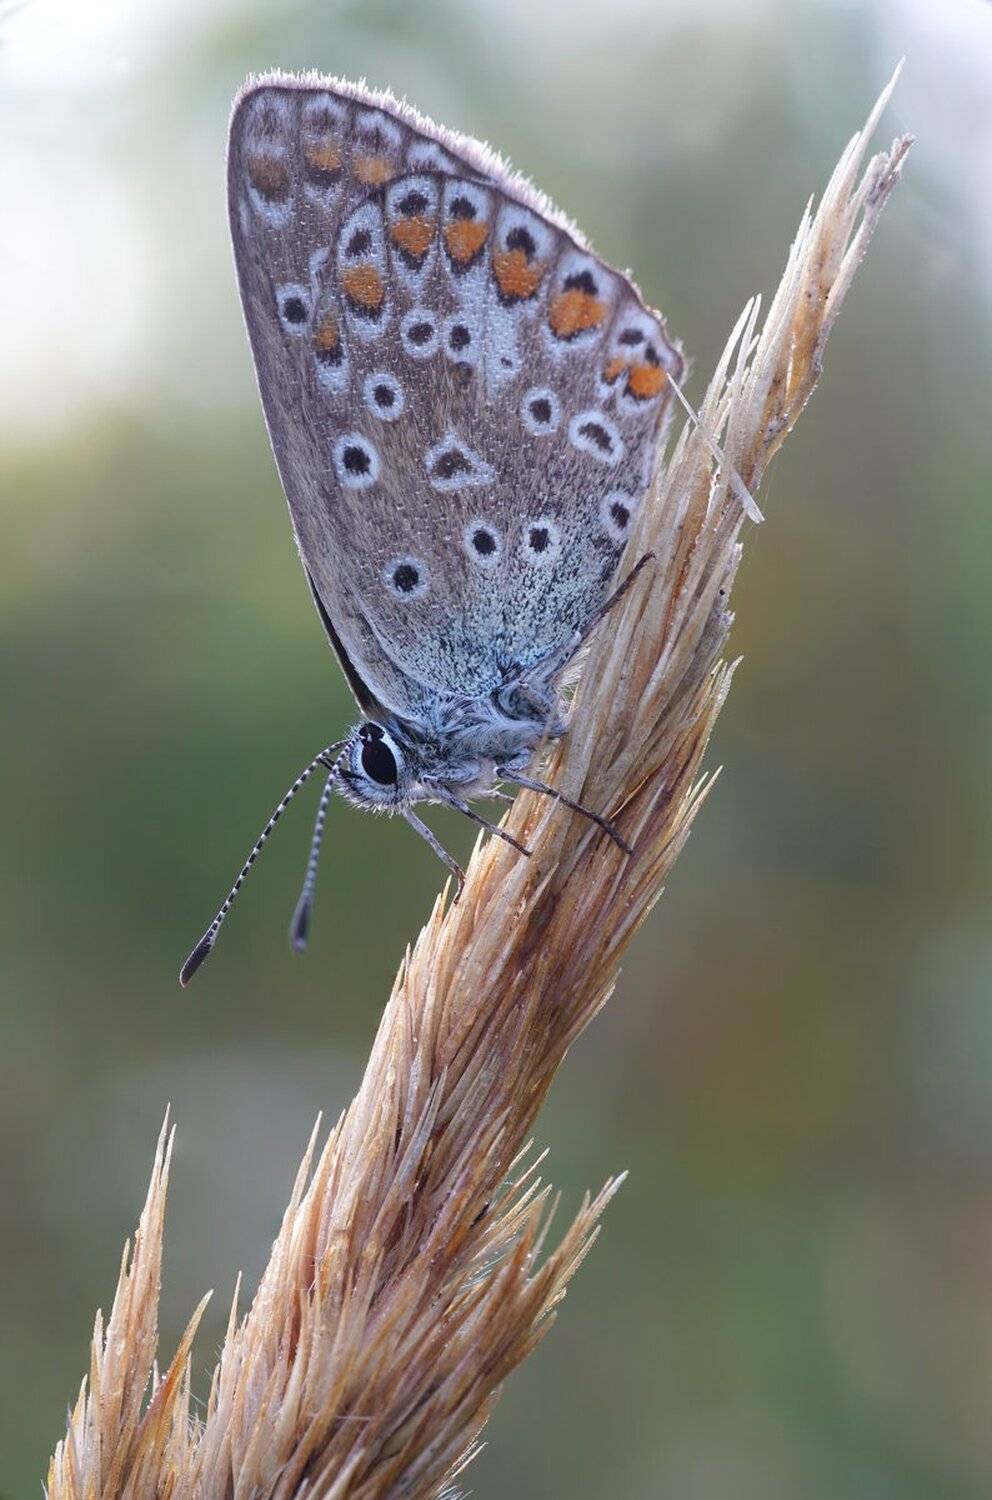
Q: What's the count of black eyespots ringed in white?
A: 12